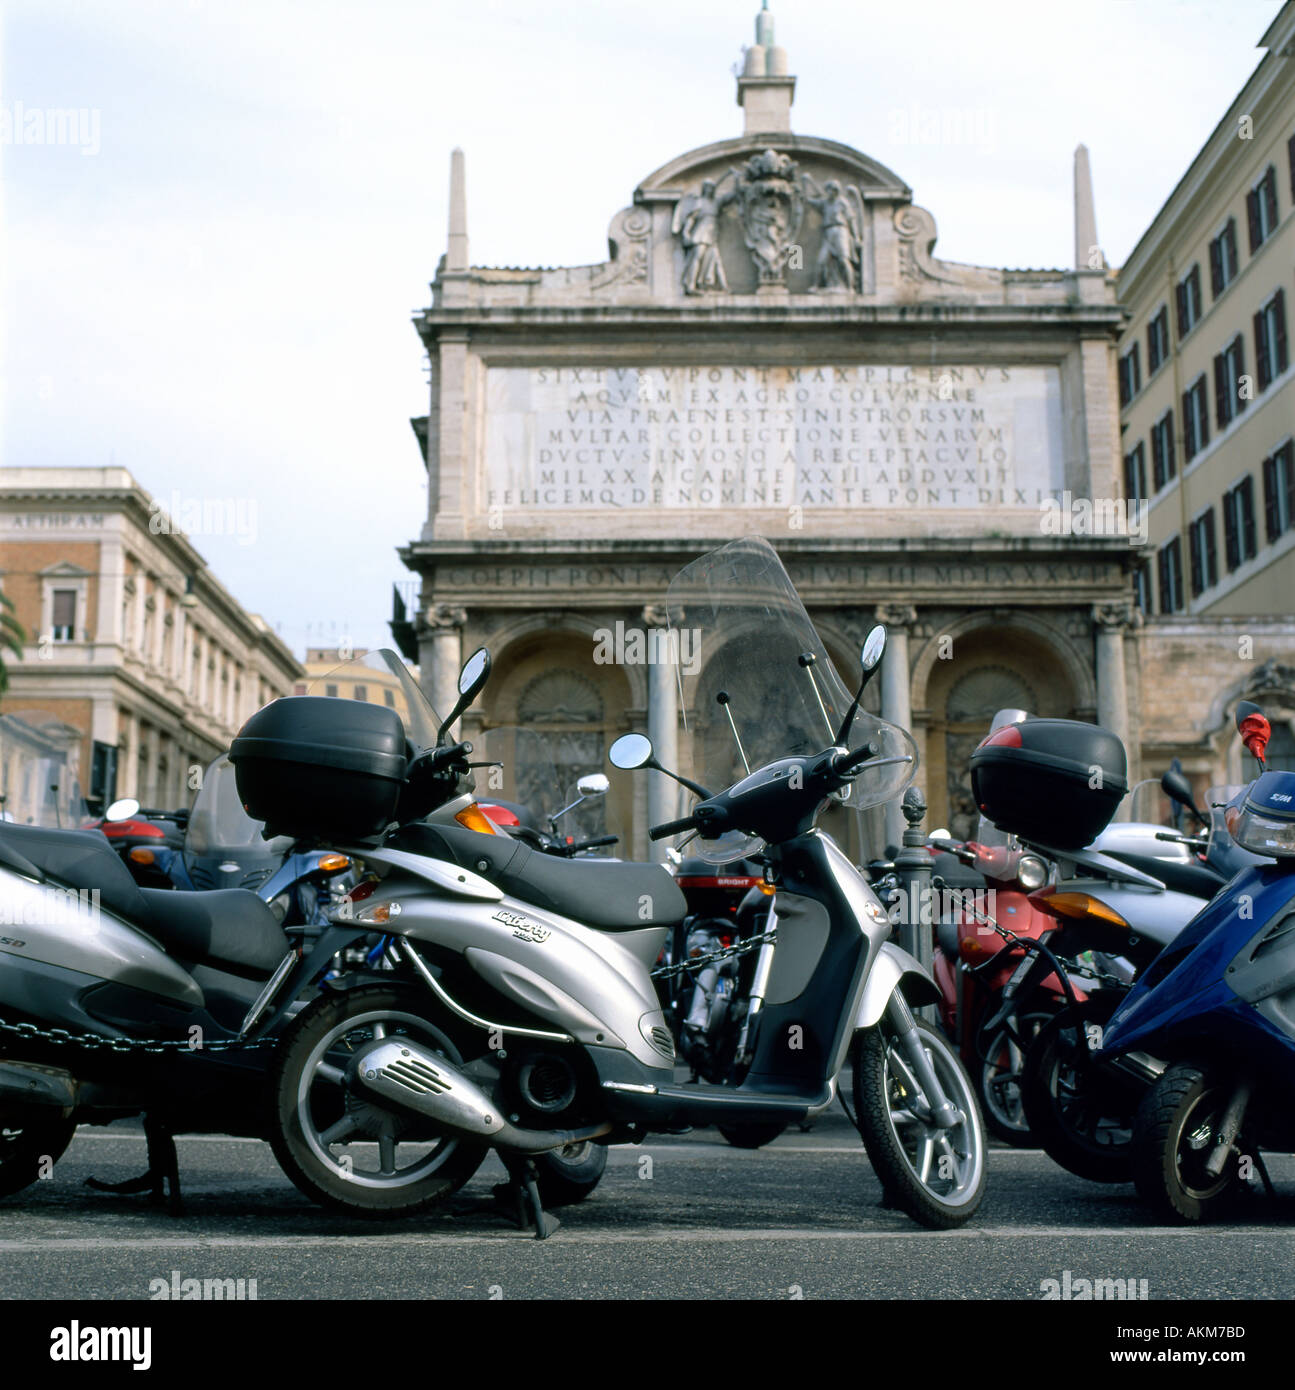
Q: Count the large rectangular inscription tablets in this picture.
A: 1